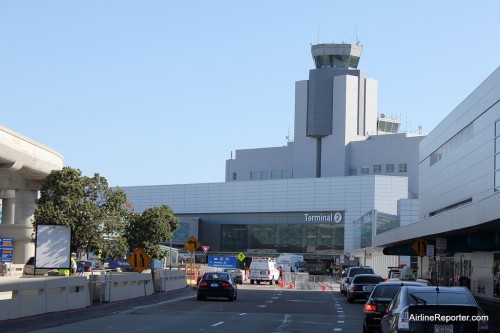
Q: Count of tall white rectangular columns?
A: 3